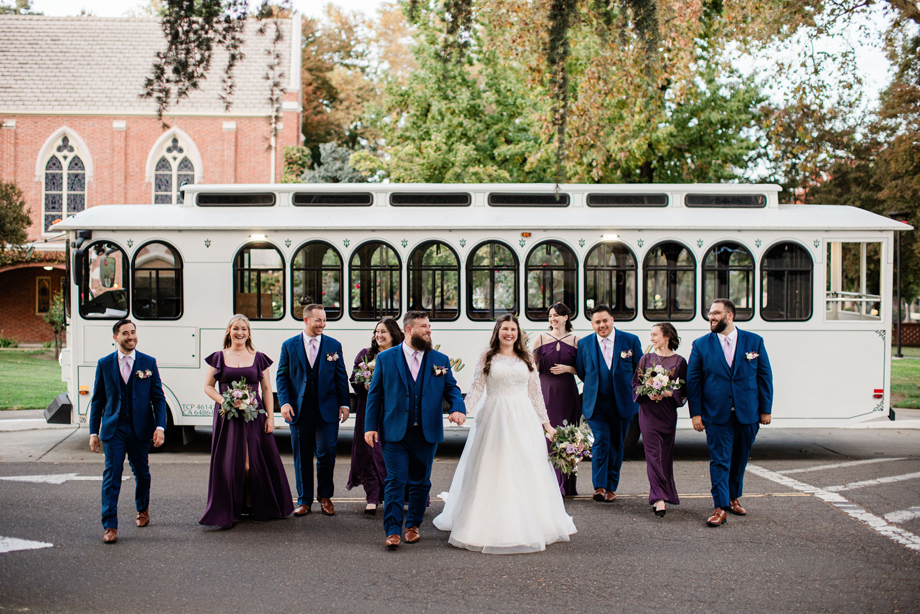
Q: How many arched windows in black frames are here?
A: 12